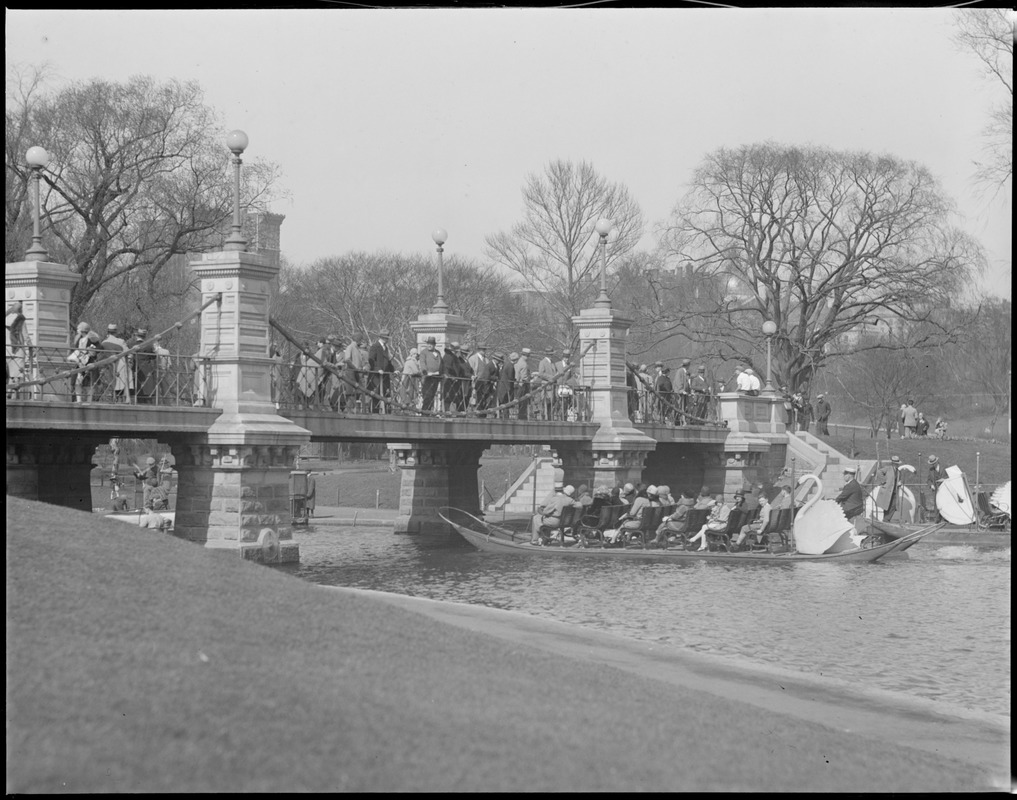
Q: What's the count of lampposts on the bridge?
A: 5